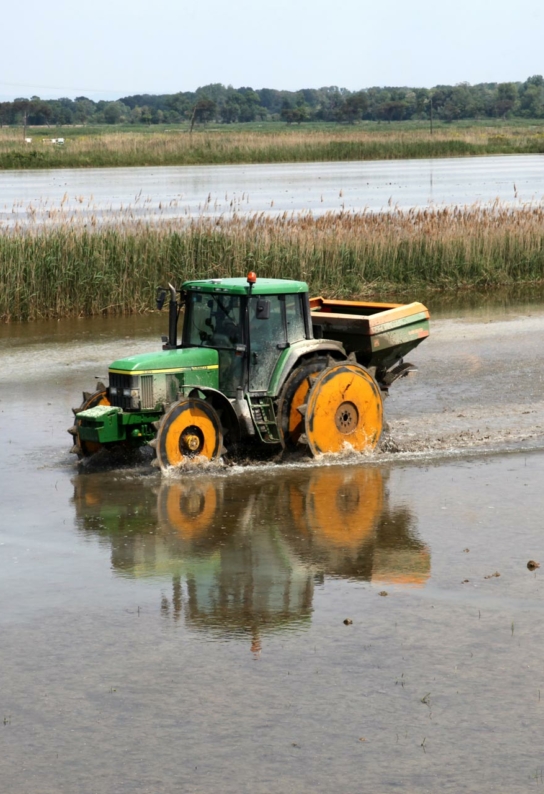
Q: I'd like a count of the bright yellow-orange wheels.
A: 4